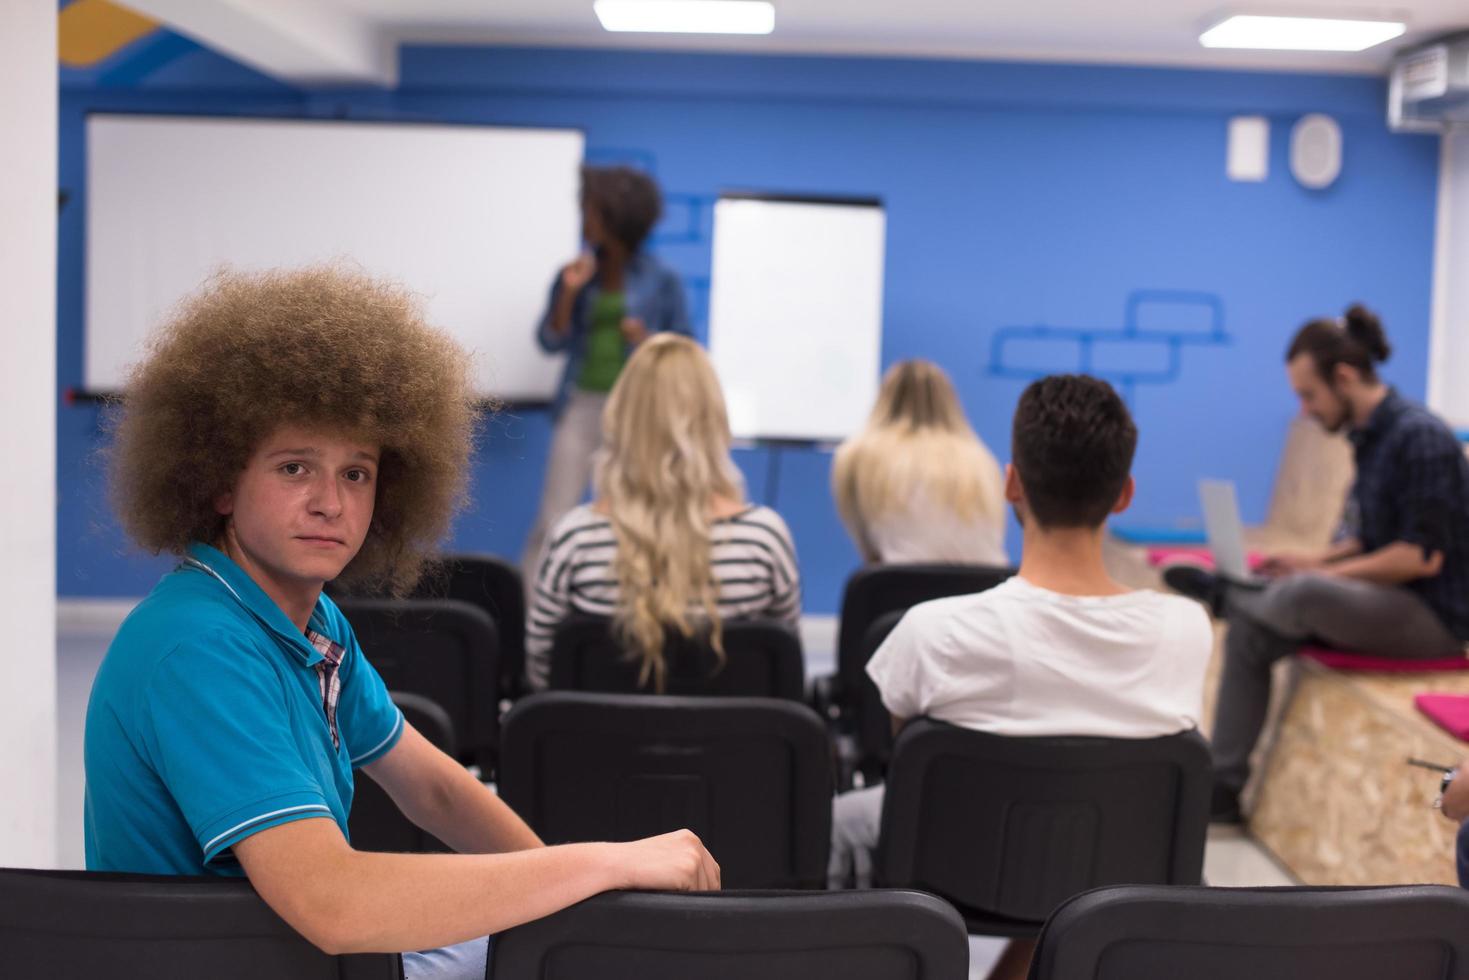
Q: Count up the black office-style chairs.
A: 11